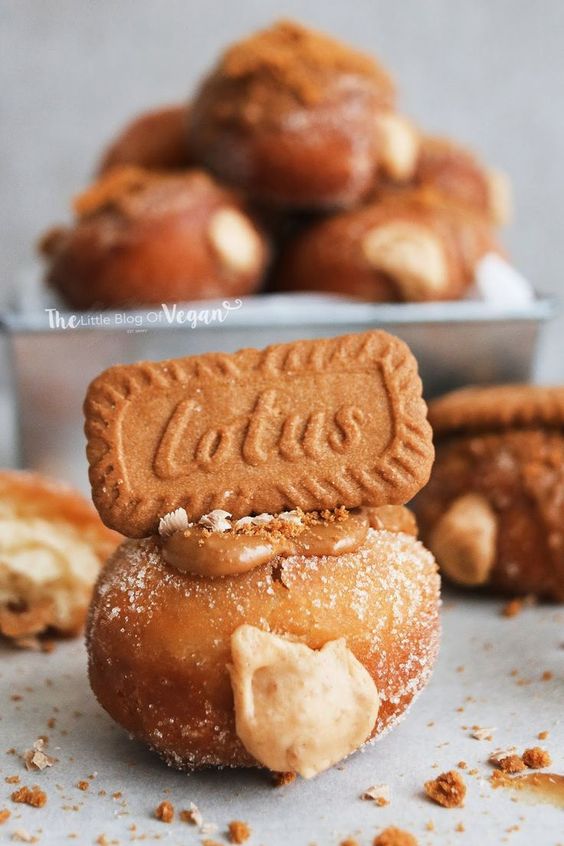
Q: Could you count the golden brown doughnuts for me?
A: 8